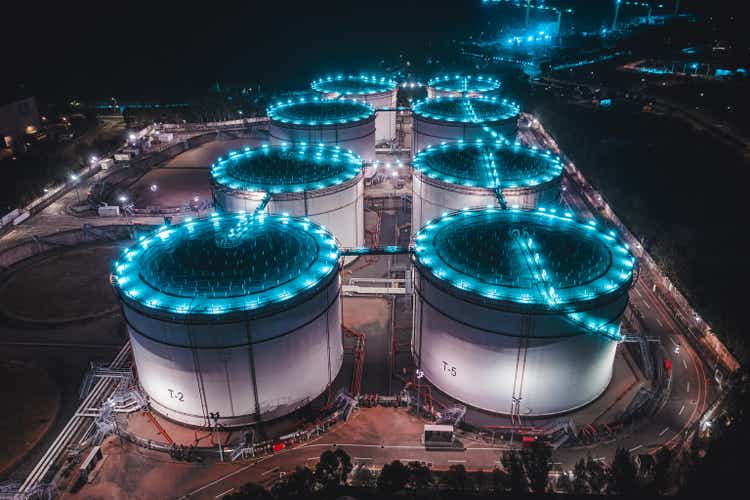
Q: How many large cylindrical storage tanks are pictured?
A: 8